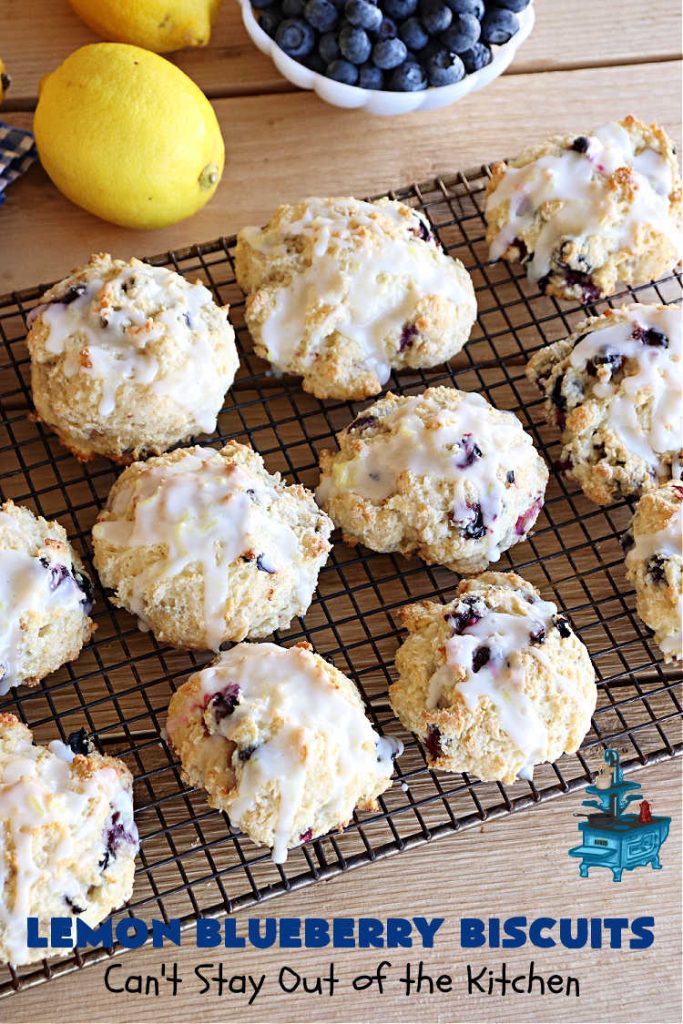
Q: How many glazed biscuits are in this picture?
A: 11